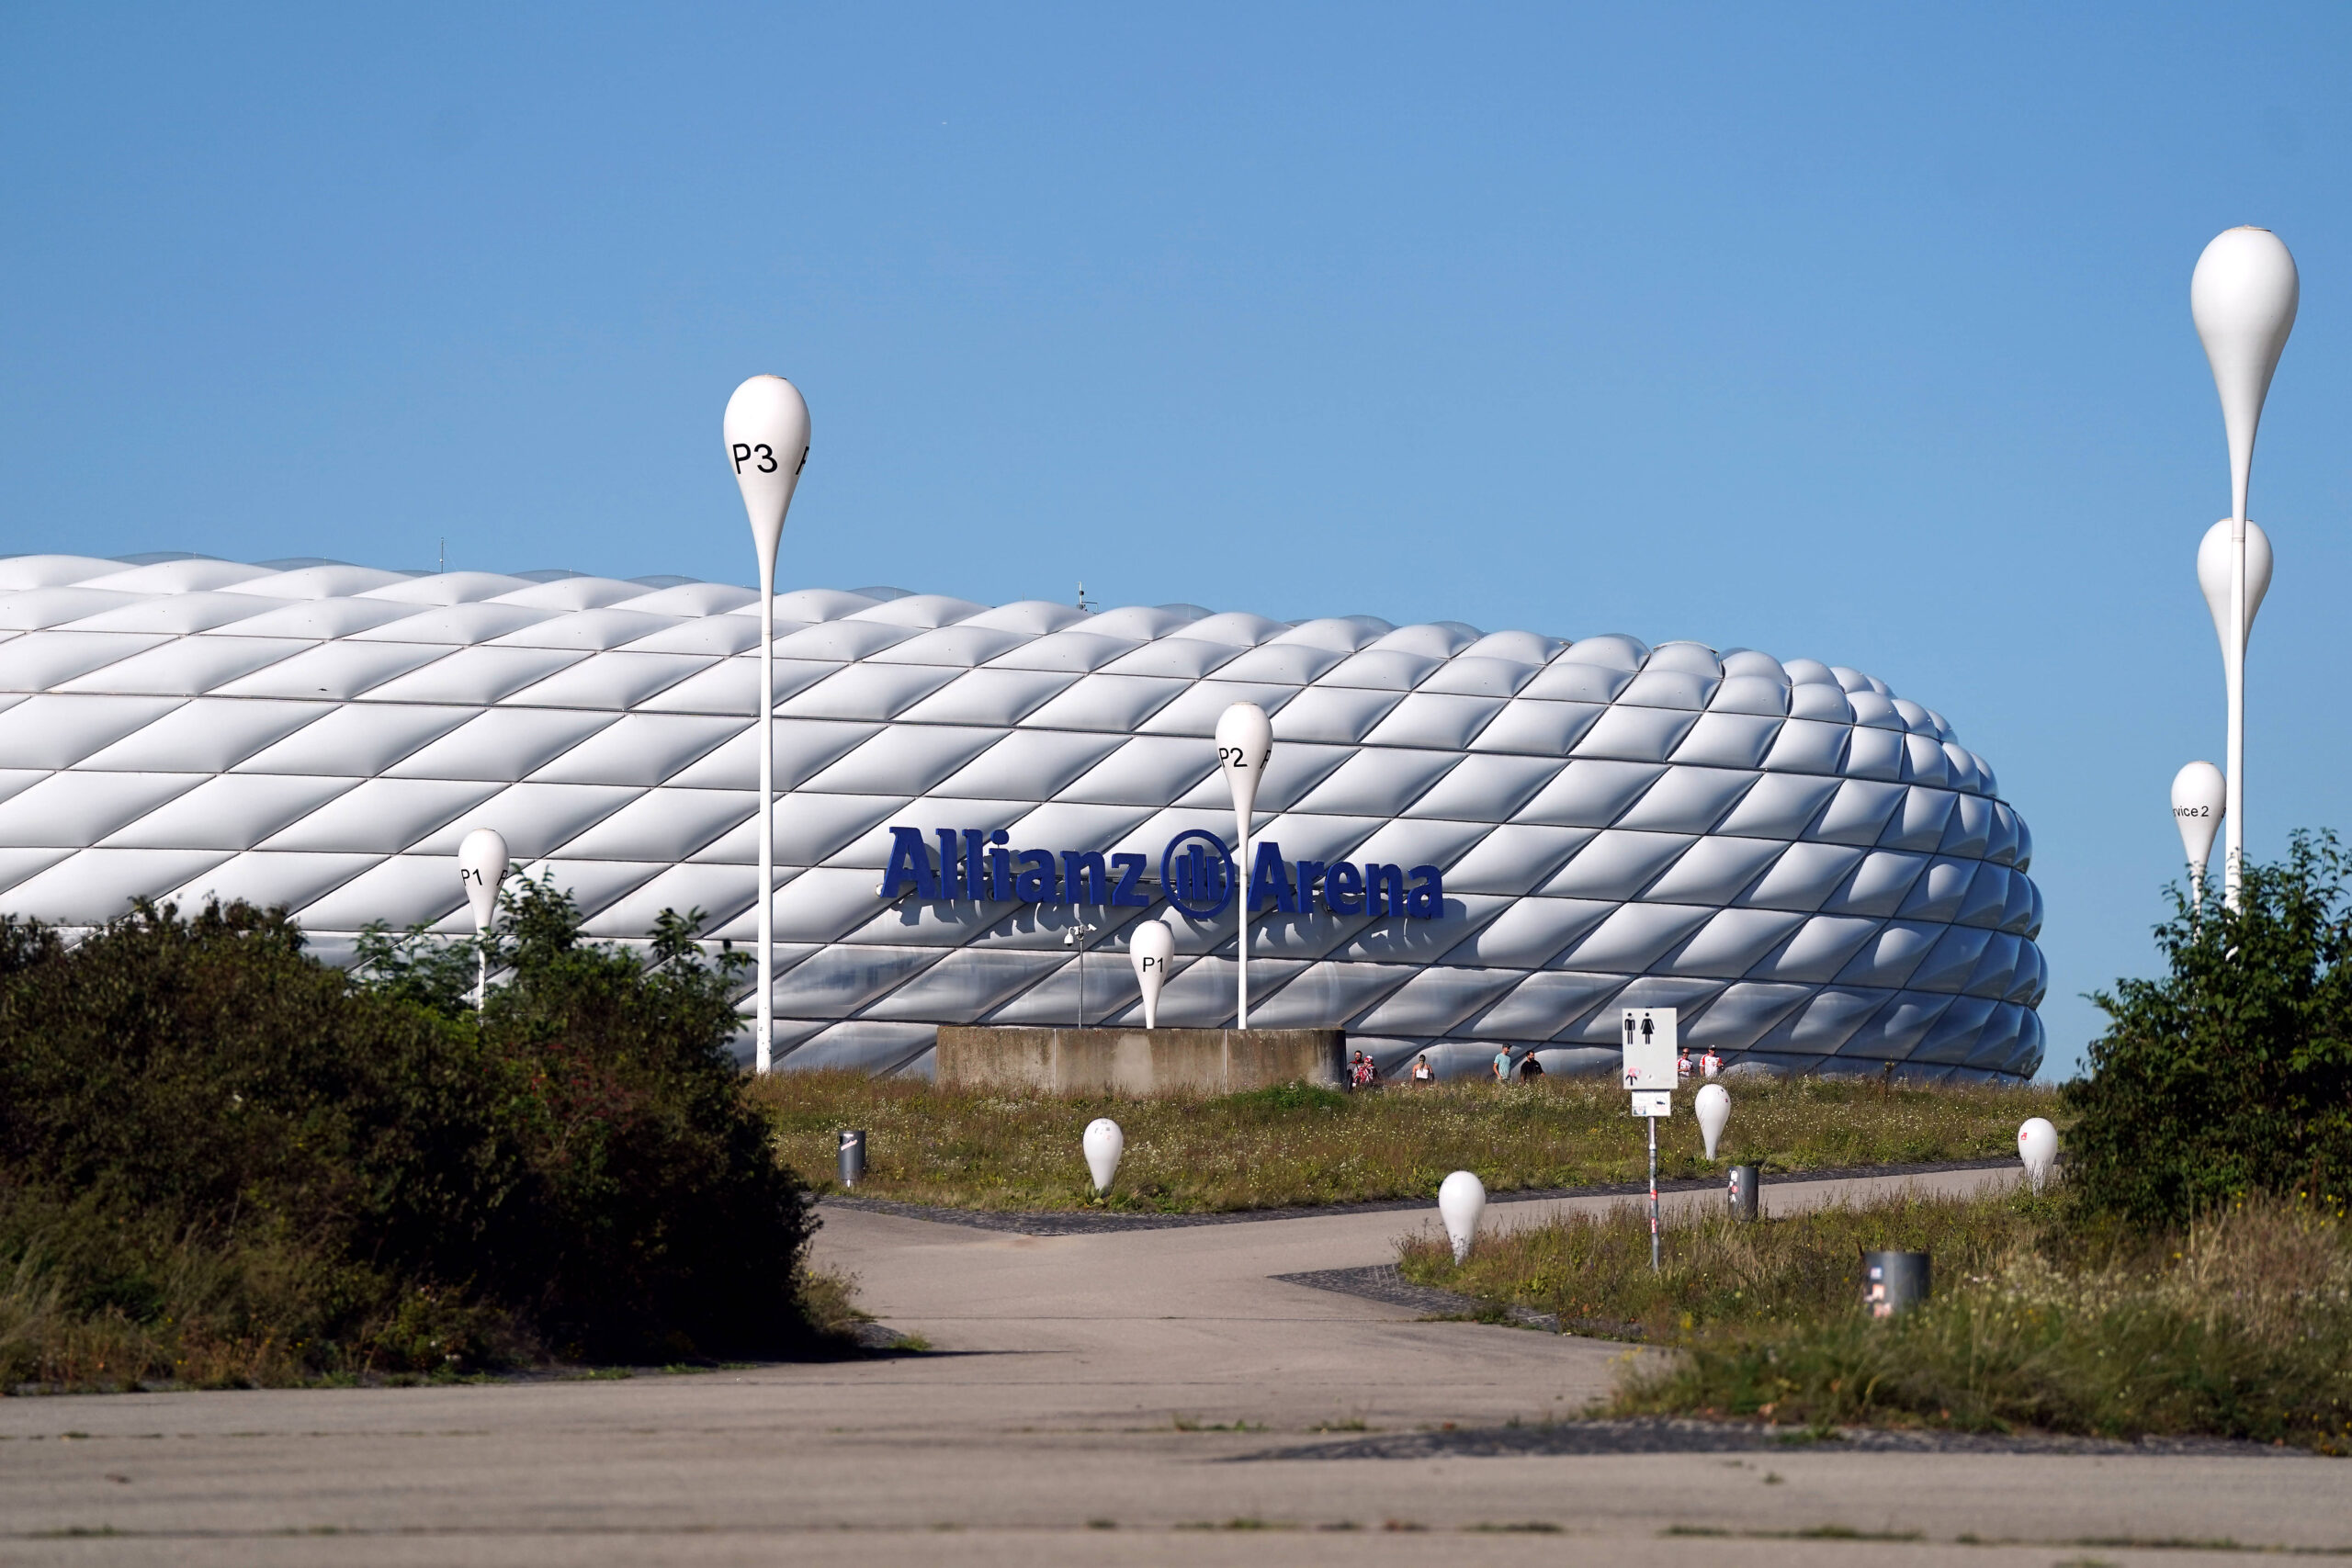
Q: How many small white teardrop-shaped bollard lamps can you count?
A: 4